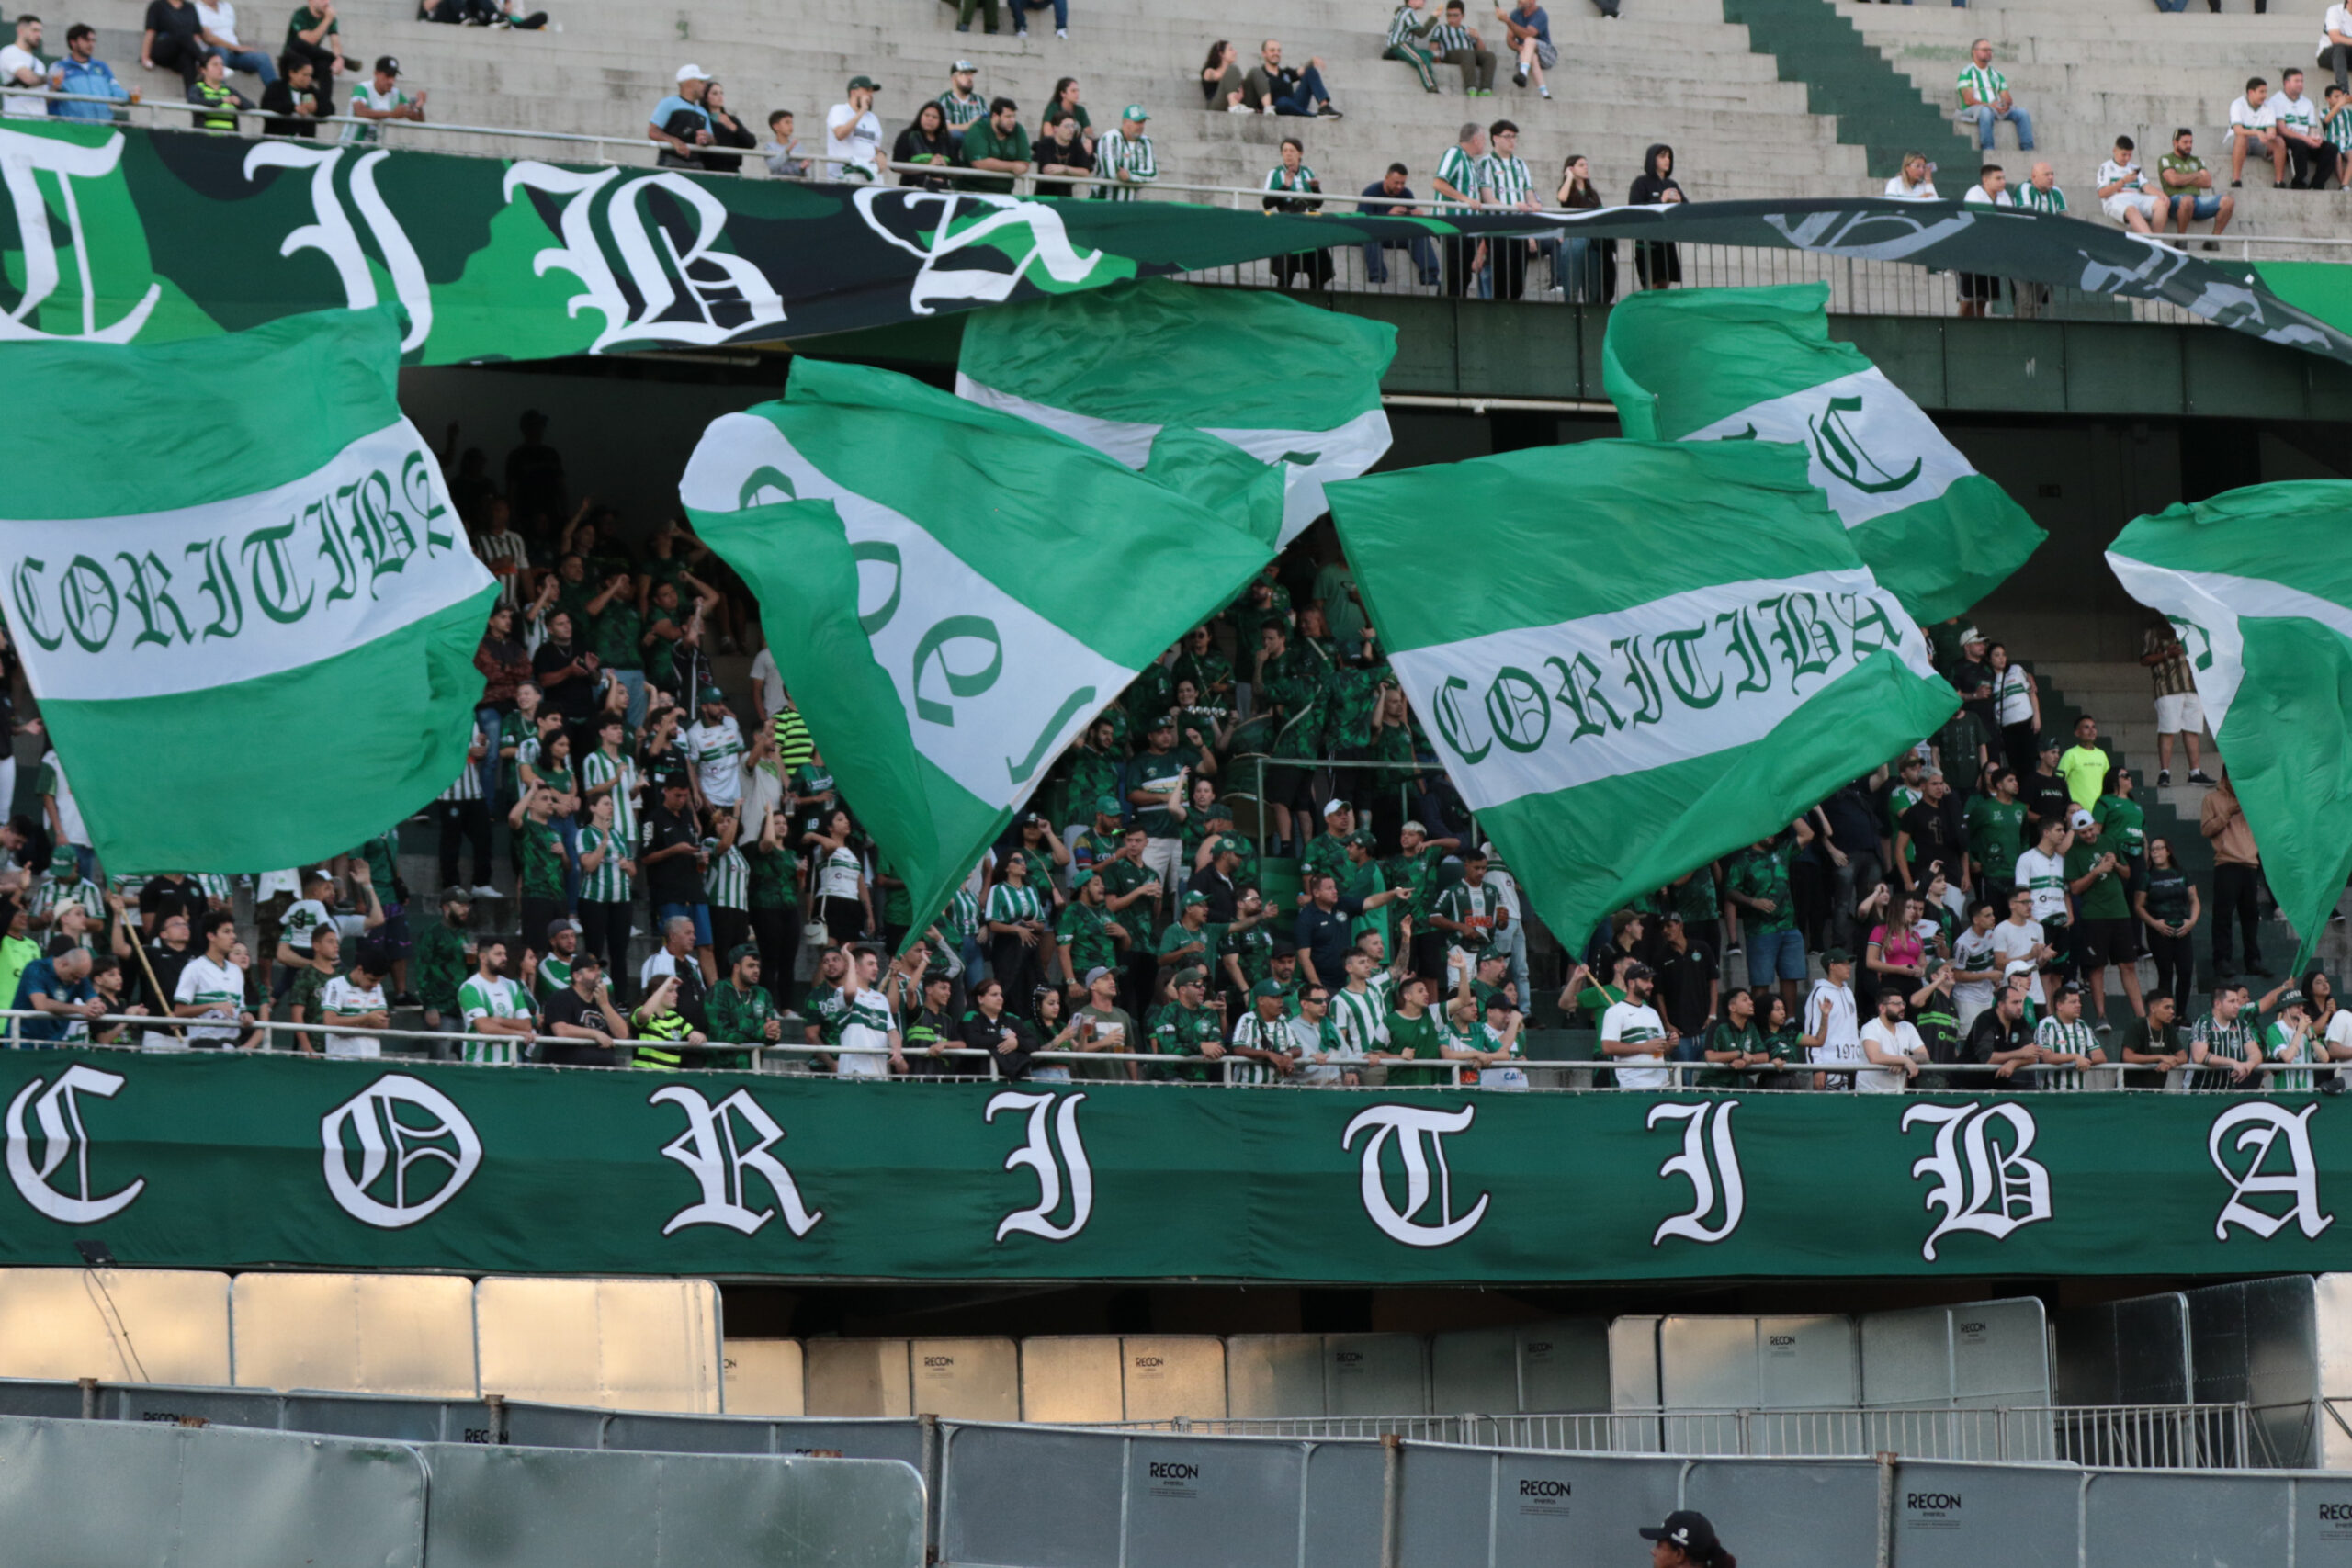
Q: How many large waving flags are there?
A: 6